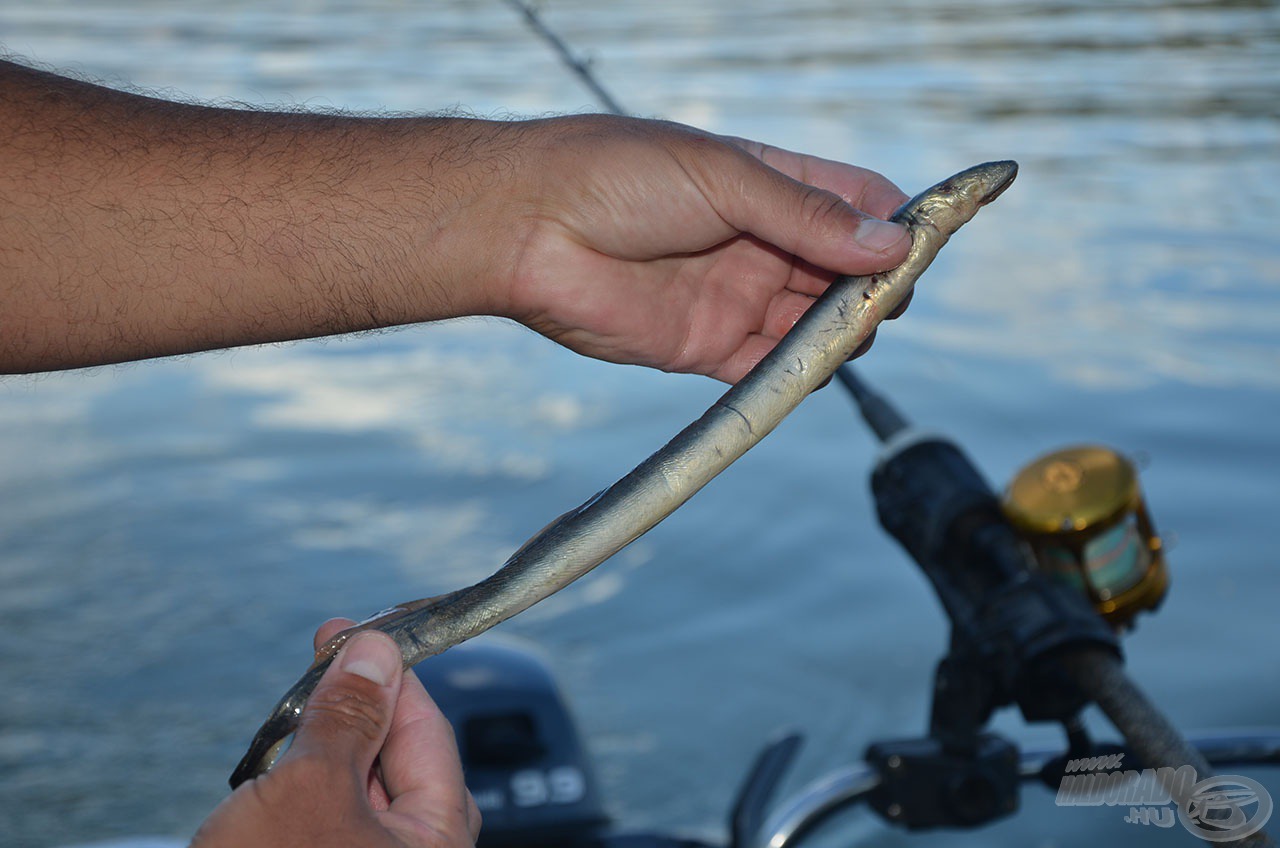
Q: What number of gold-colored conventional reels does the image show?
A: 1